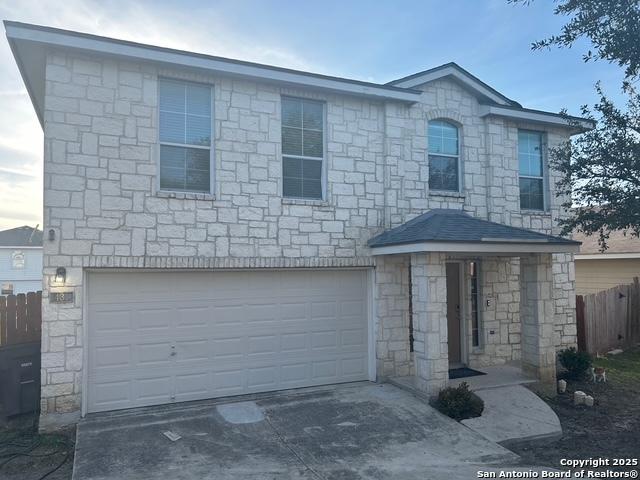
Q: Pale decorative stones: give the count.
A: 3